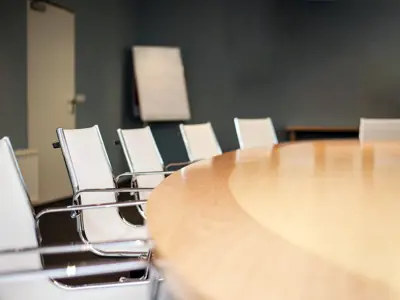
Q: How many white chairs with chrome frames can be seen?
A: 6